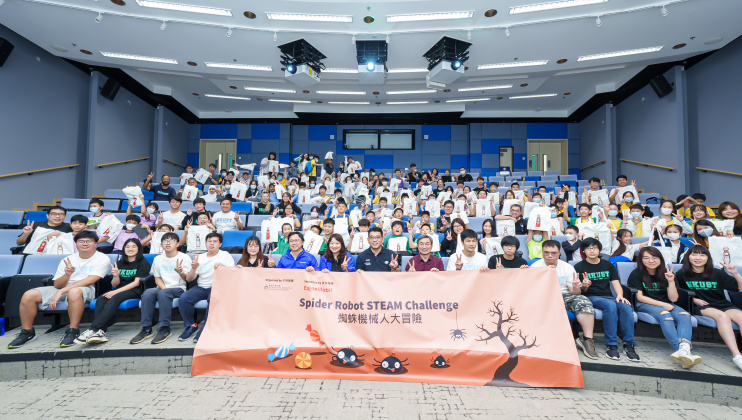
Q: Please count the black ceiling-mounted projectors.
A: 3